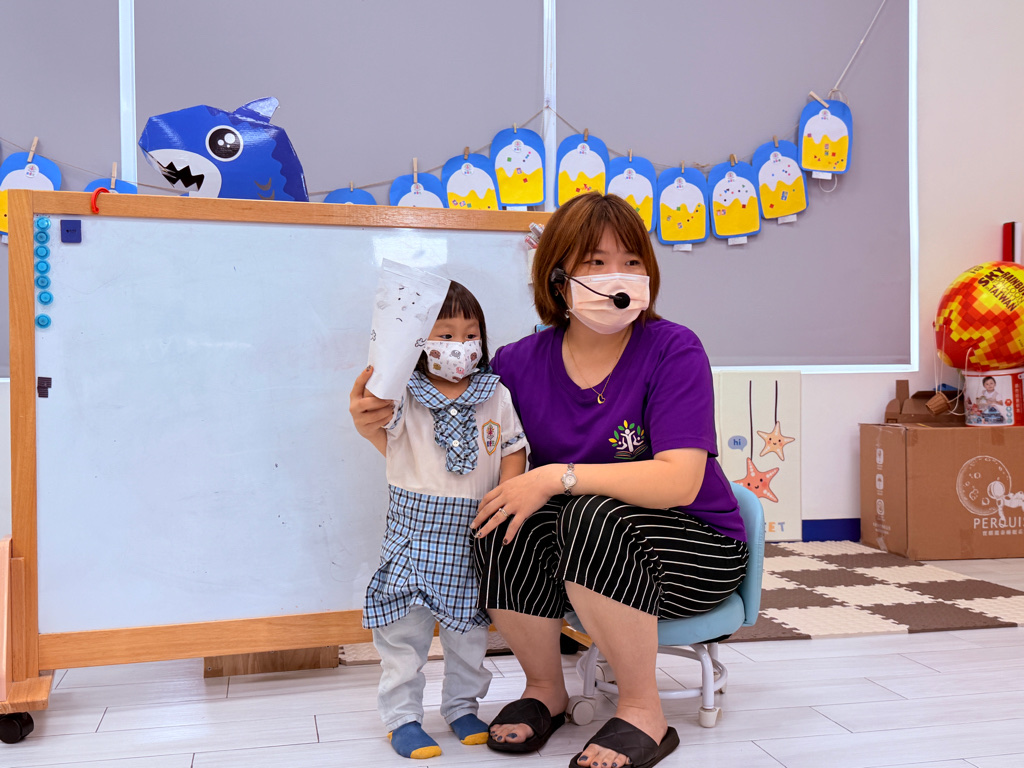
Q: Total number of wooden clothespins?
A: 12